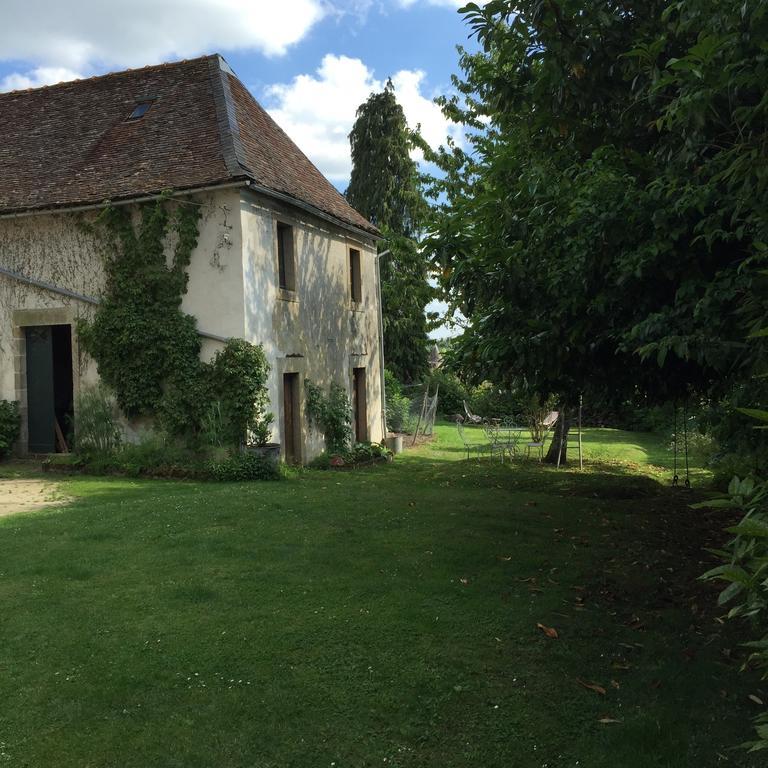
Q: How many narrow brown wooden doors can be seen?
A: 2